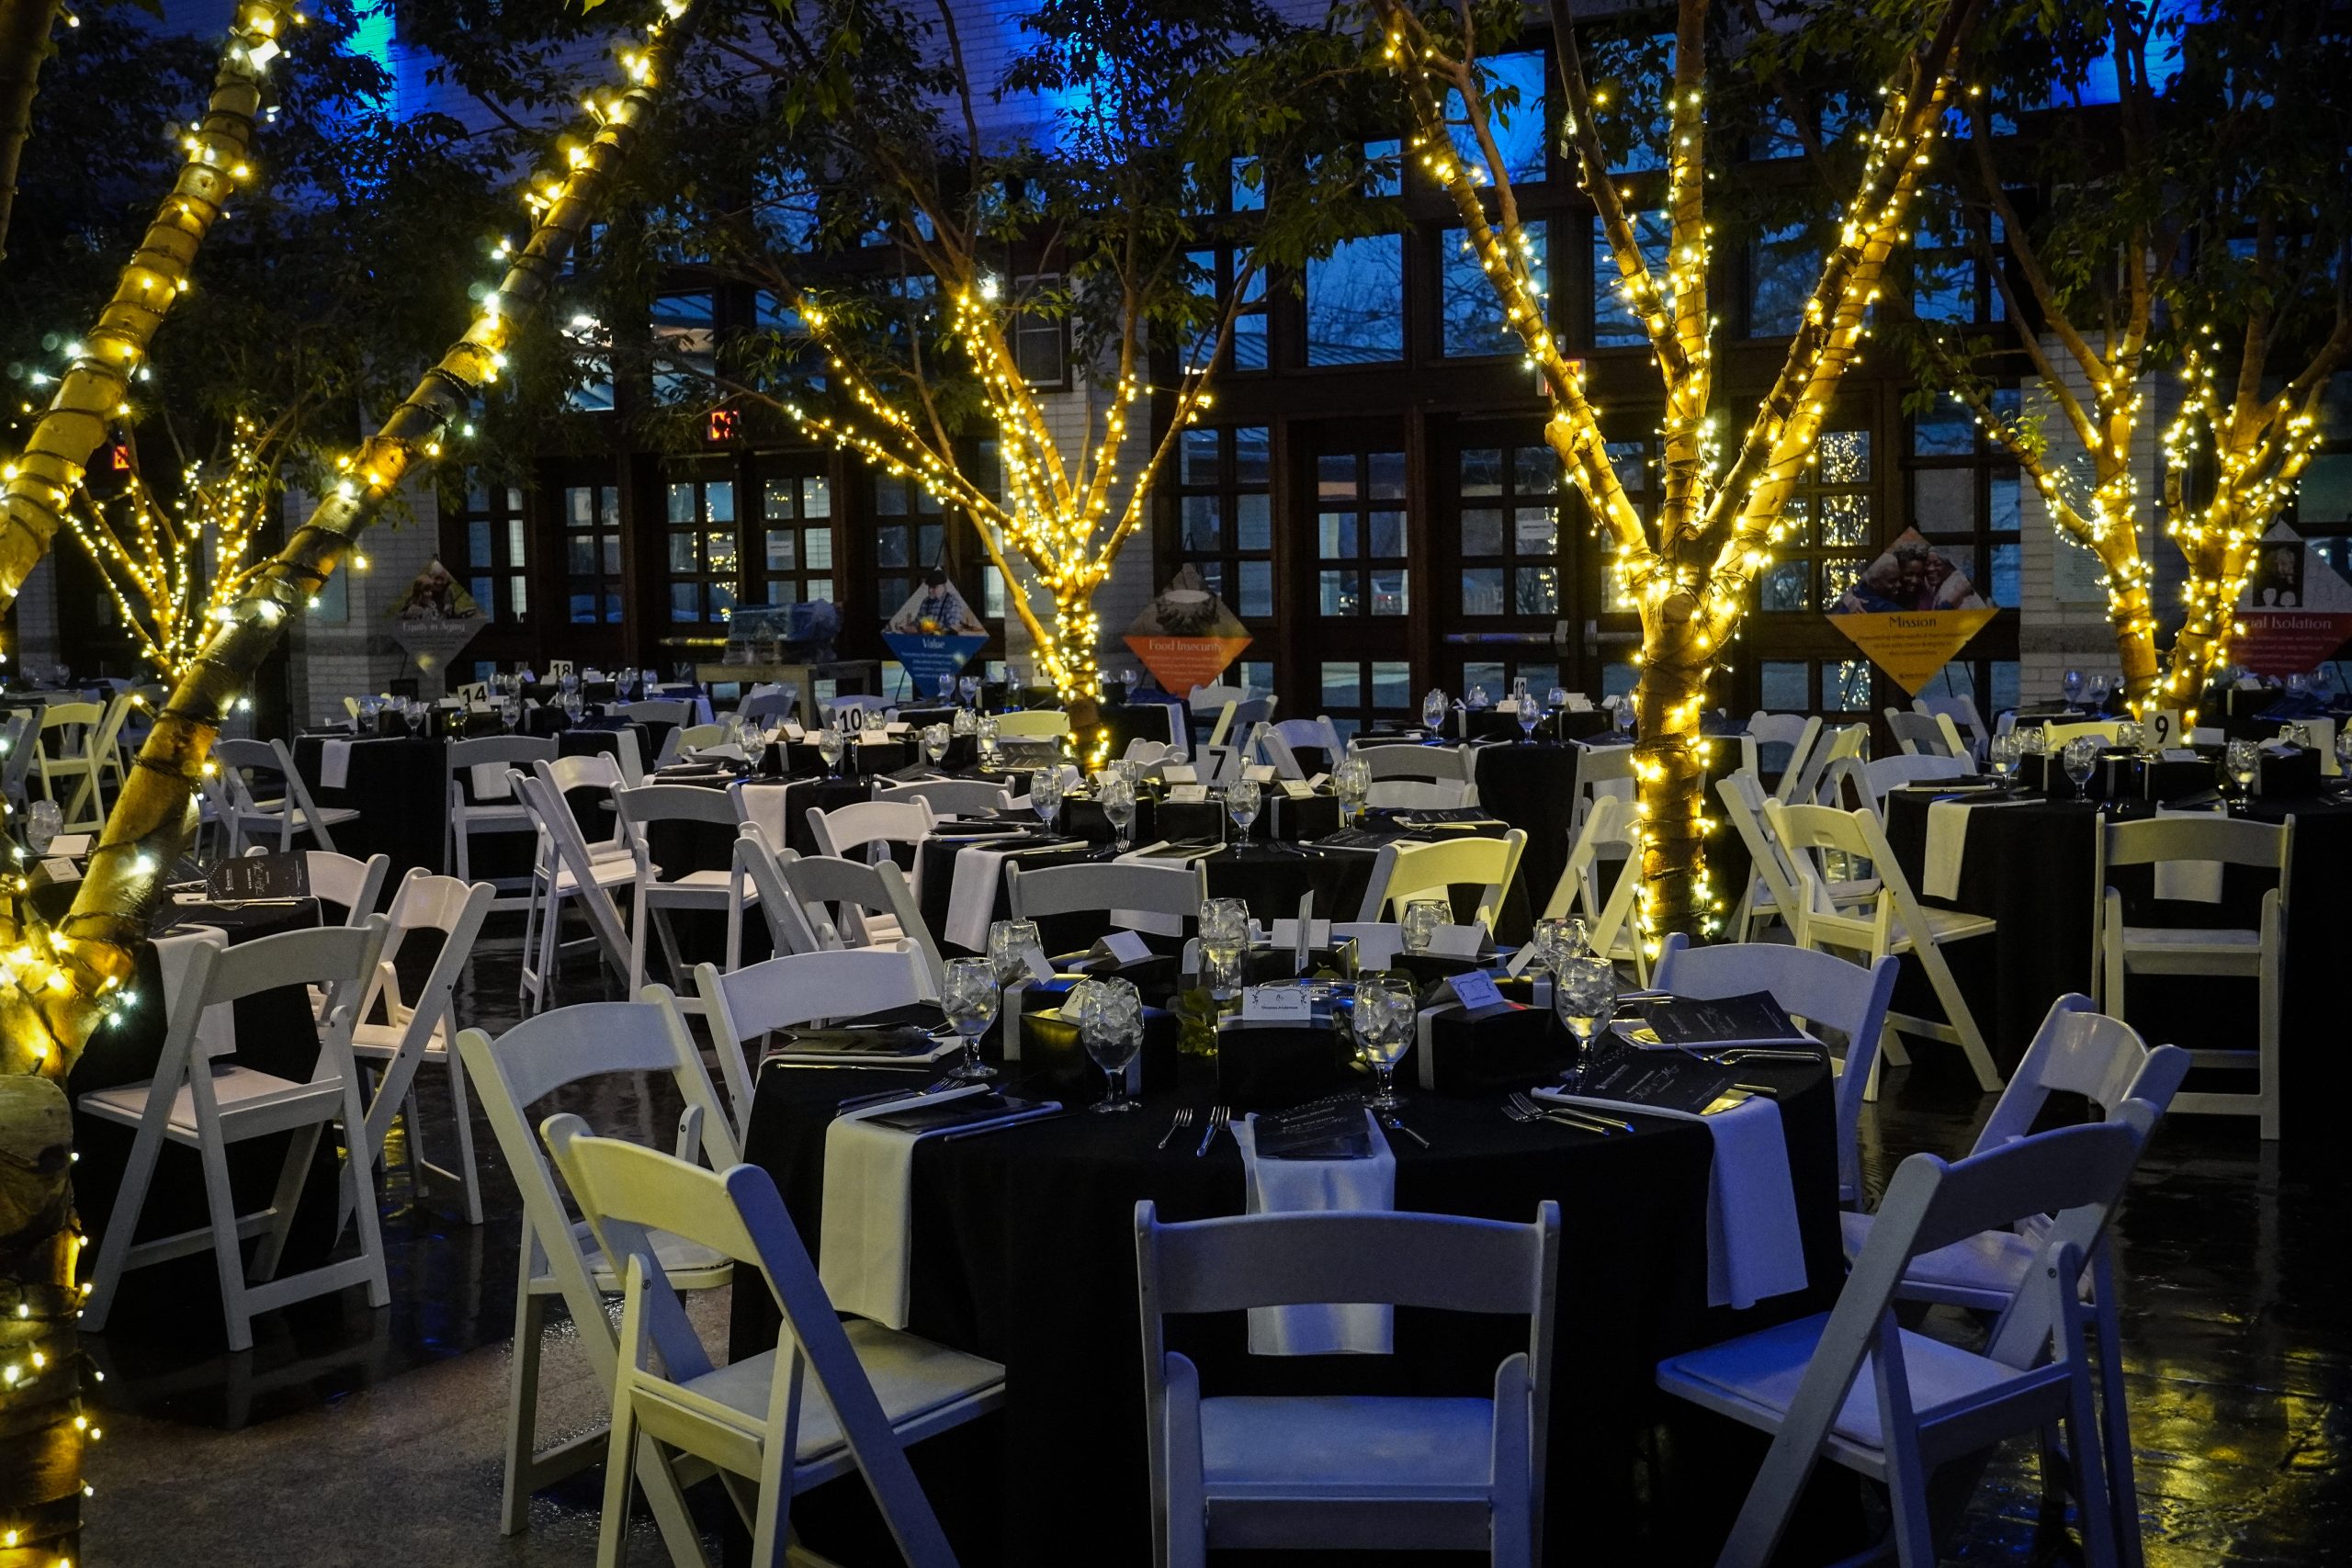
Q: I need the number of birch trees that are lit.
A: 5